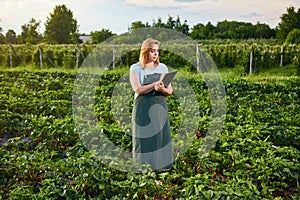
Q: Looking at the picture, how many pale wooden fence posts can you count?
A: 7